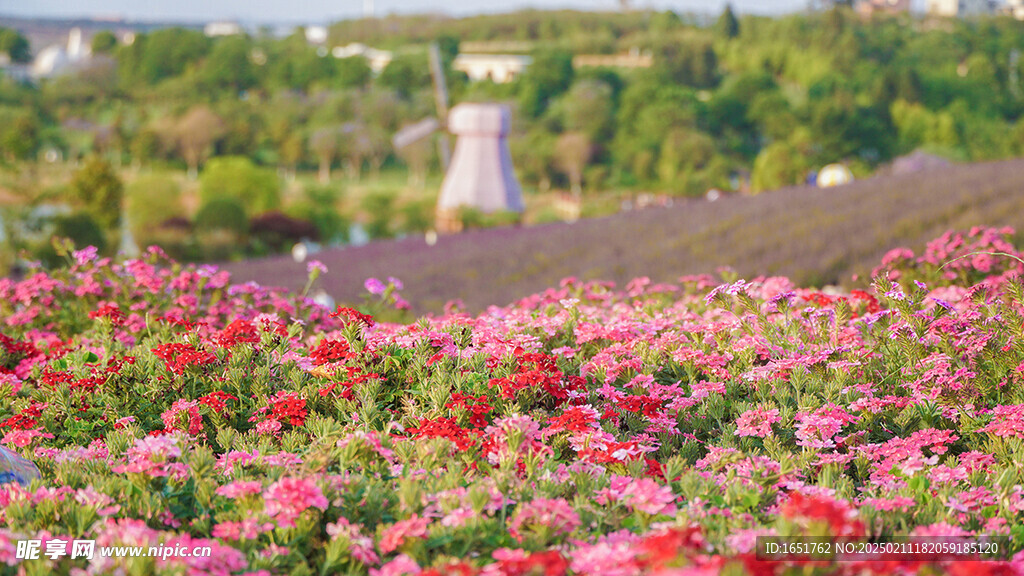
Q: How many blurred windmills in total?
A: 1